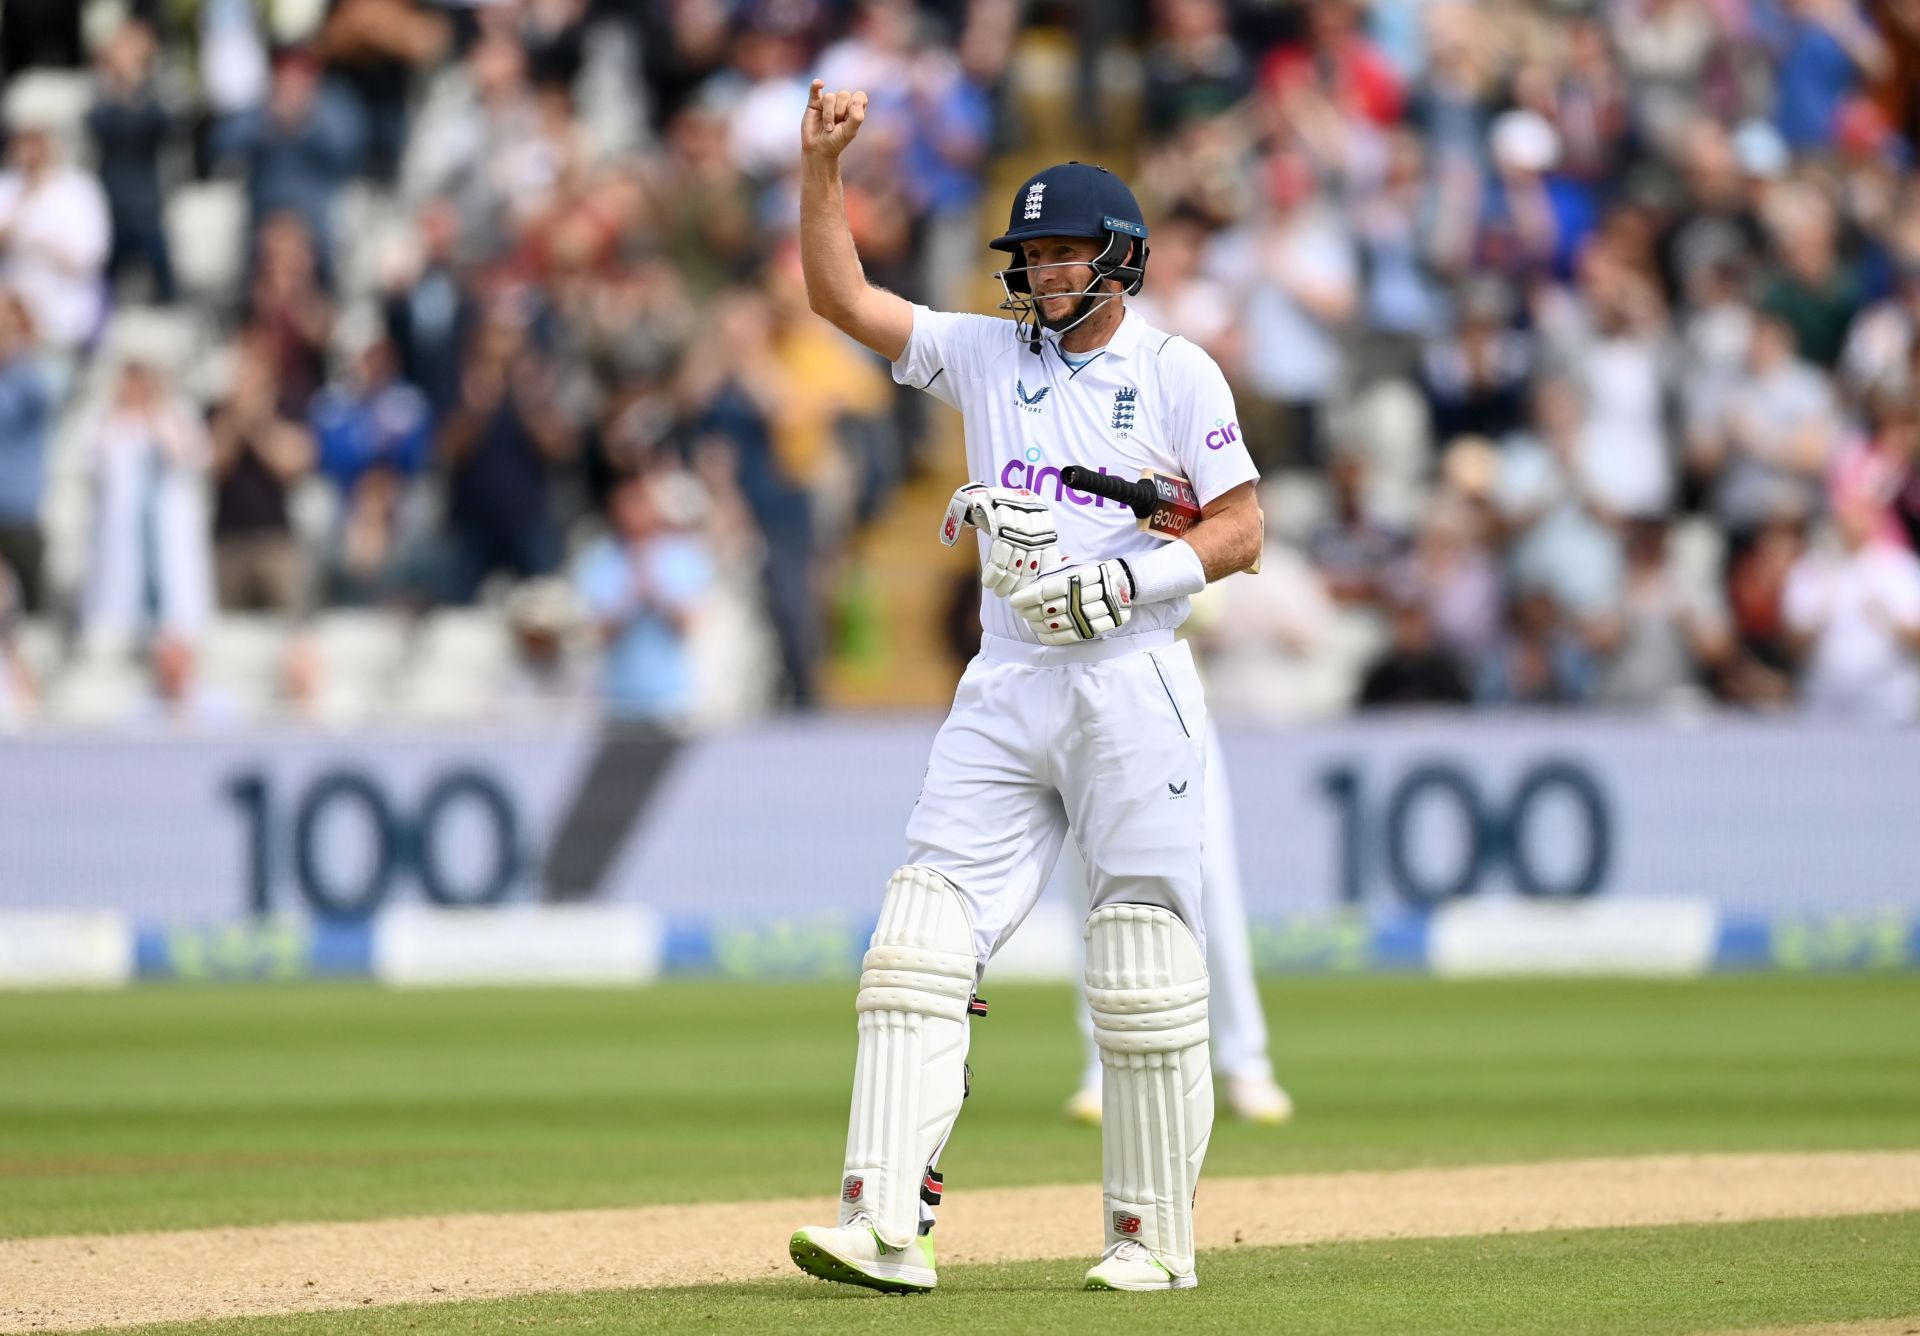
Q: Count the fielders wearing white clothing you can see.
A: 1